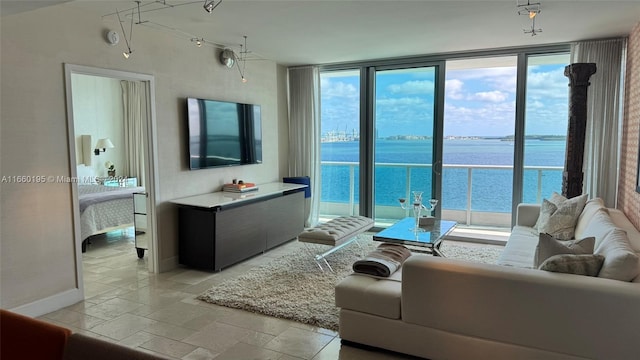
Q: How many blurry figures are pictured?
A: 0